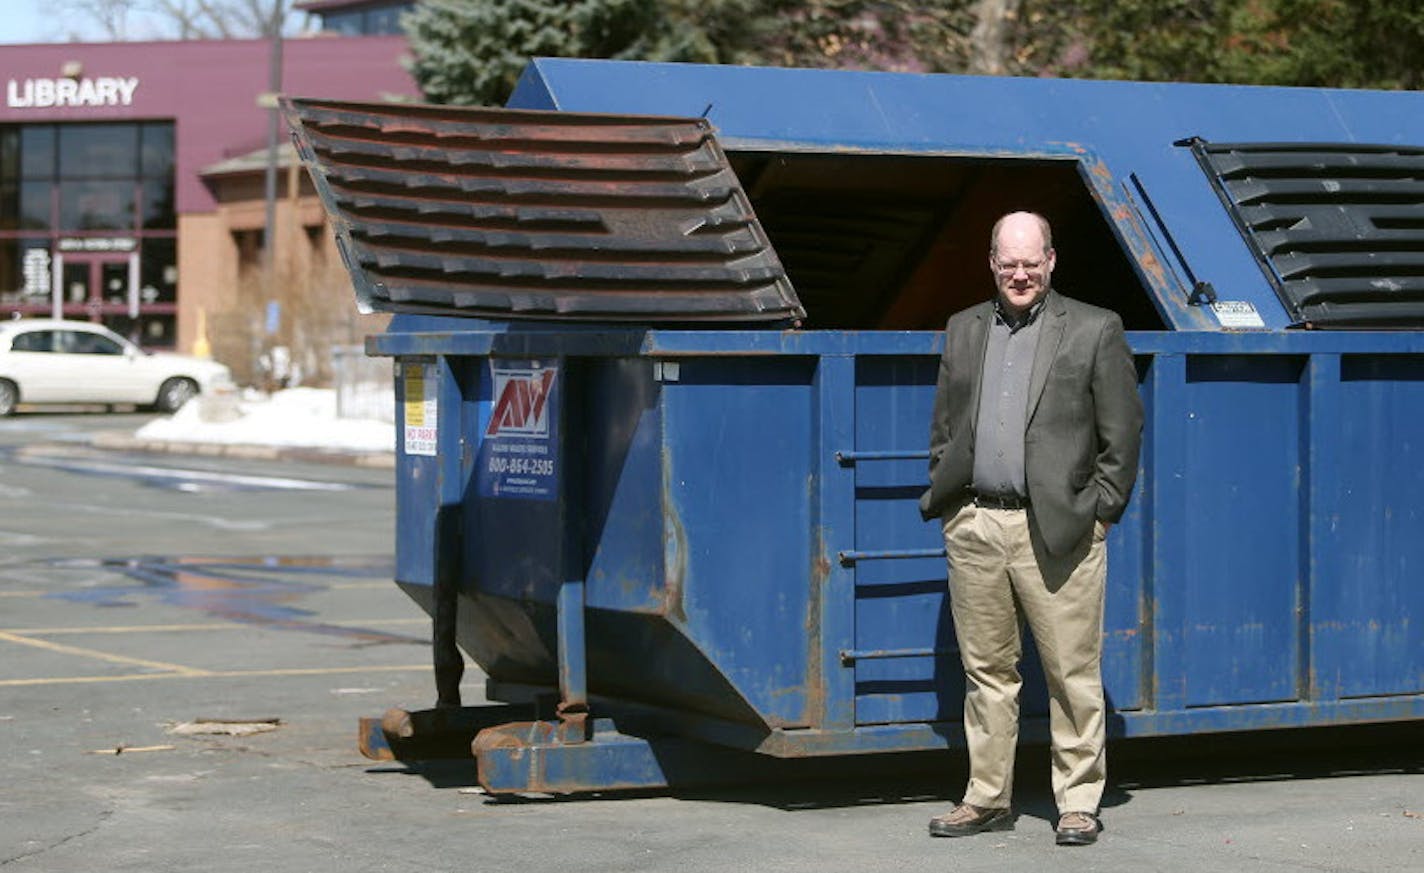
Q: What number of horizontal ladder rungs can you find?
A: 3